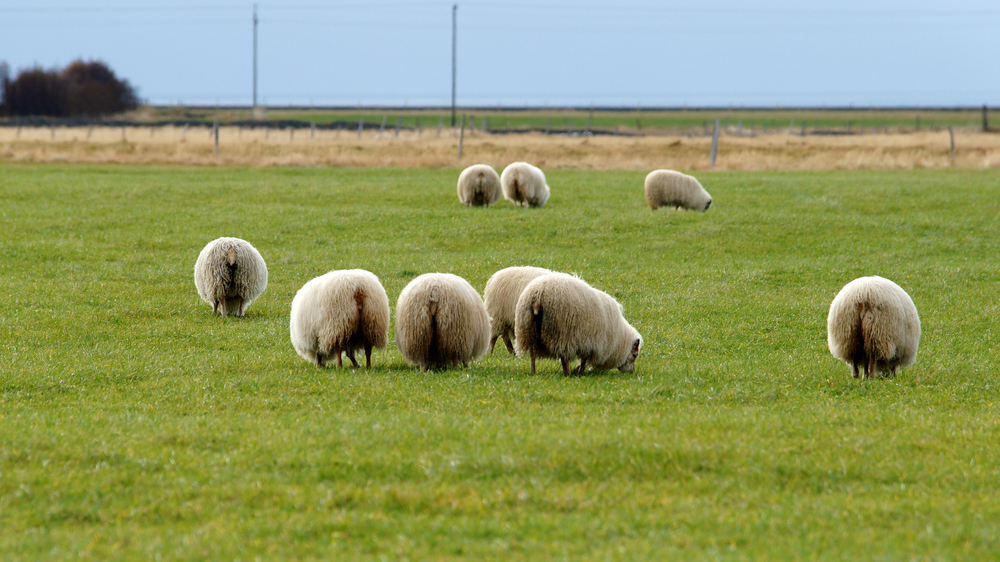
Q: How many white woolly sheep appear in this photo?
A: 9